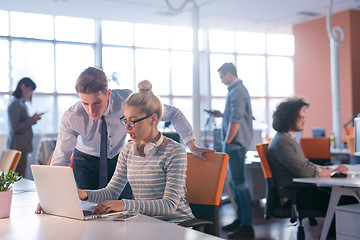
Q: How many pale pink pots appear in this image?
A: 1